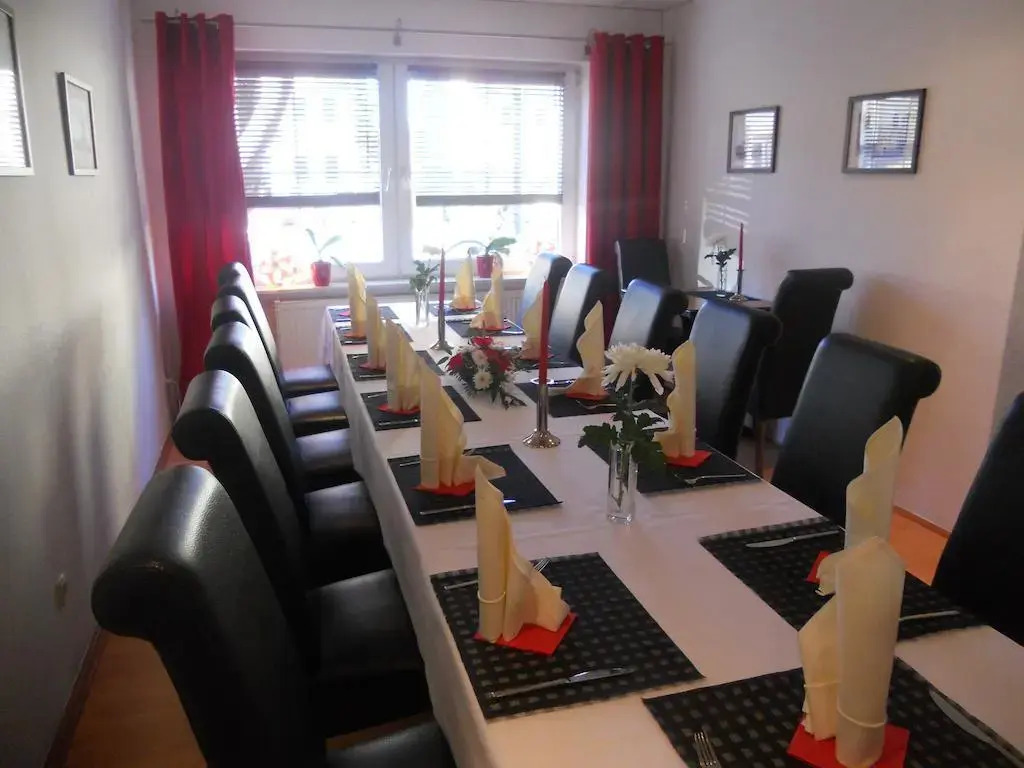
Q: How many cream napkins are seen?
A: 12